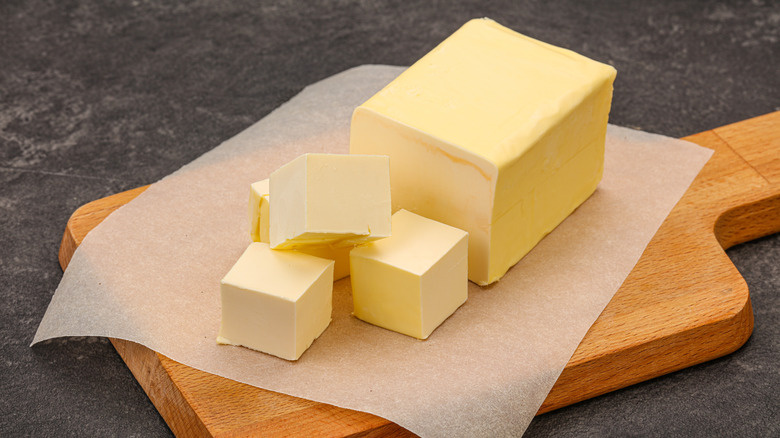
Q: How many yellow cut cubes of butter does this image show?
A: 4